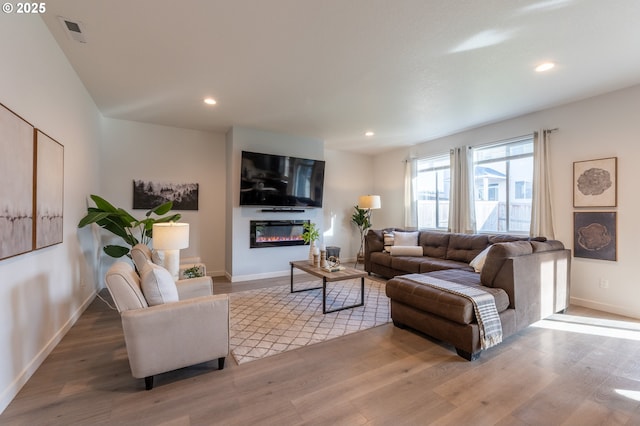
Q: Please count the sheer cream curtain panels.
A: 3